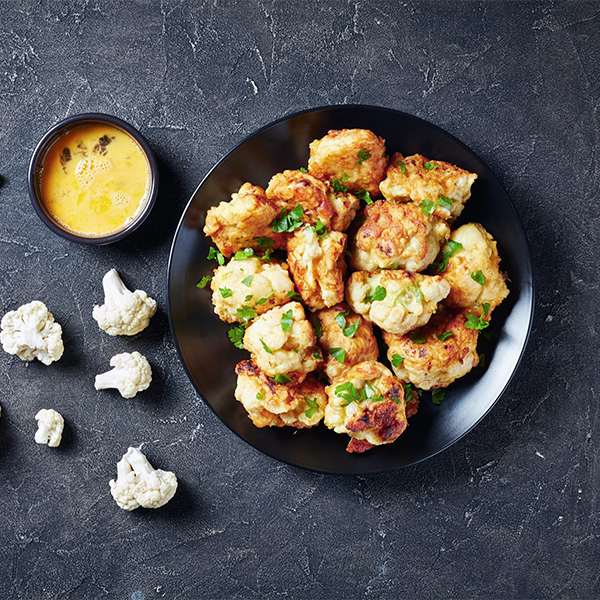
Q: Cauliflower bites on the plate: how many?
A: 14